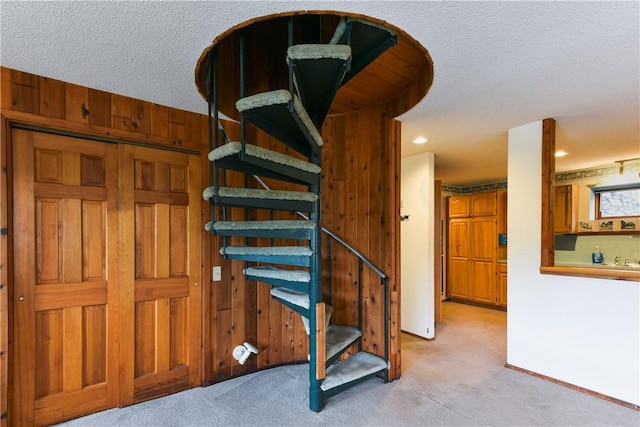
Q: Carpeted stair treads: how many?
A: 12